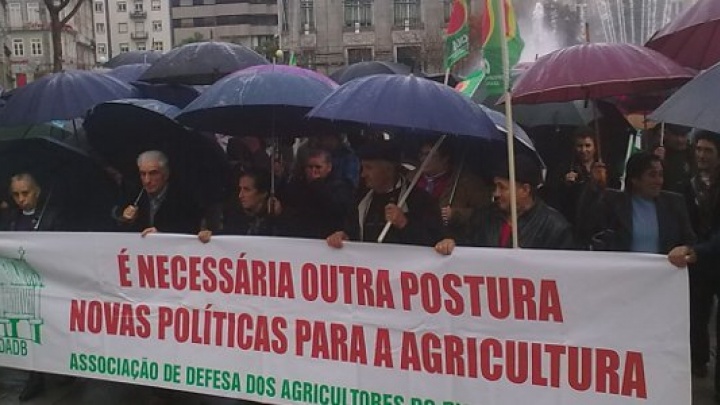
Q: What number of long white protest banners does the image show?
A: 1